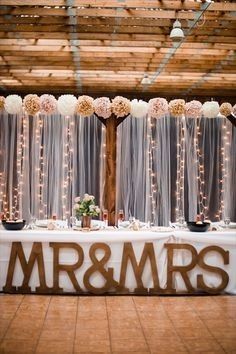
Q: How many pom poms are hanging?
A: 15